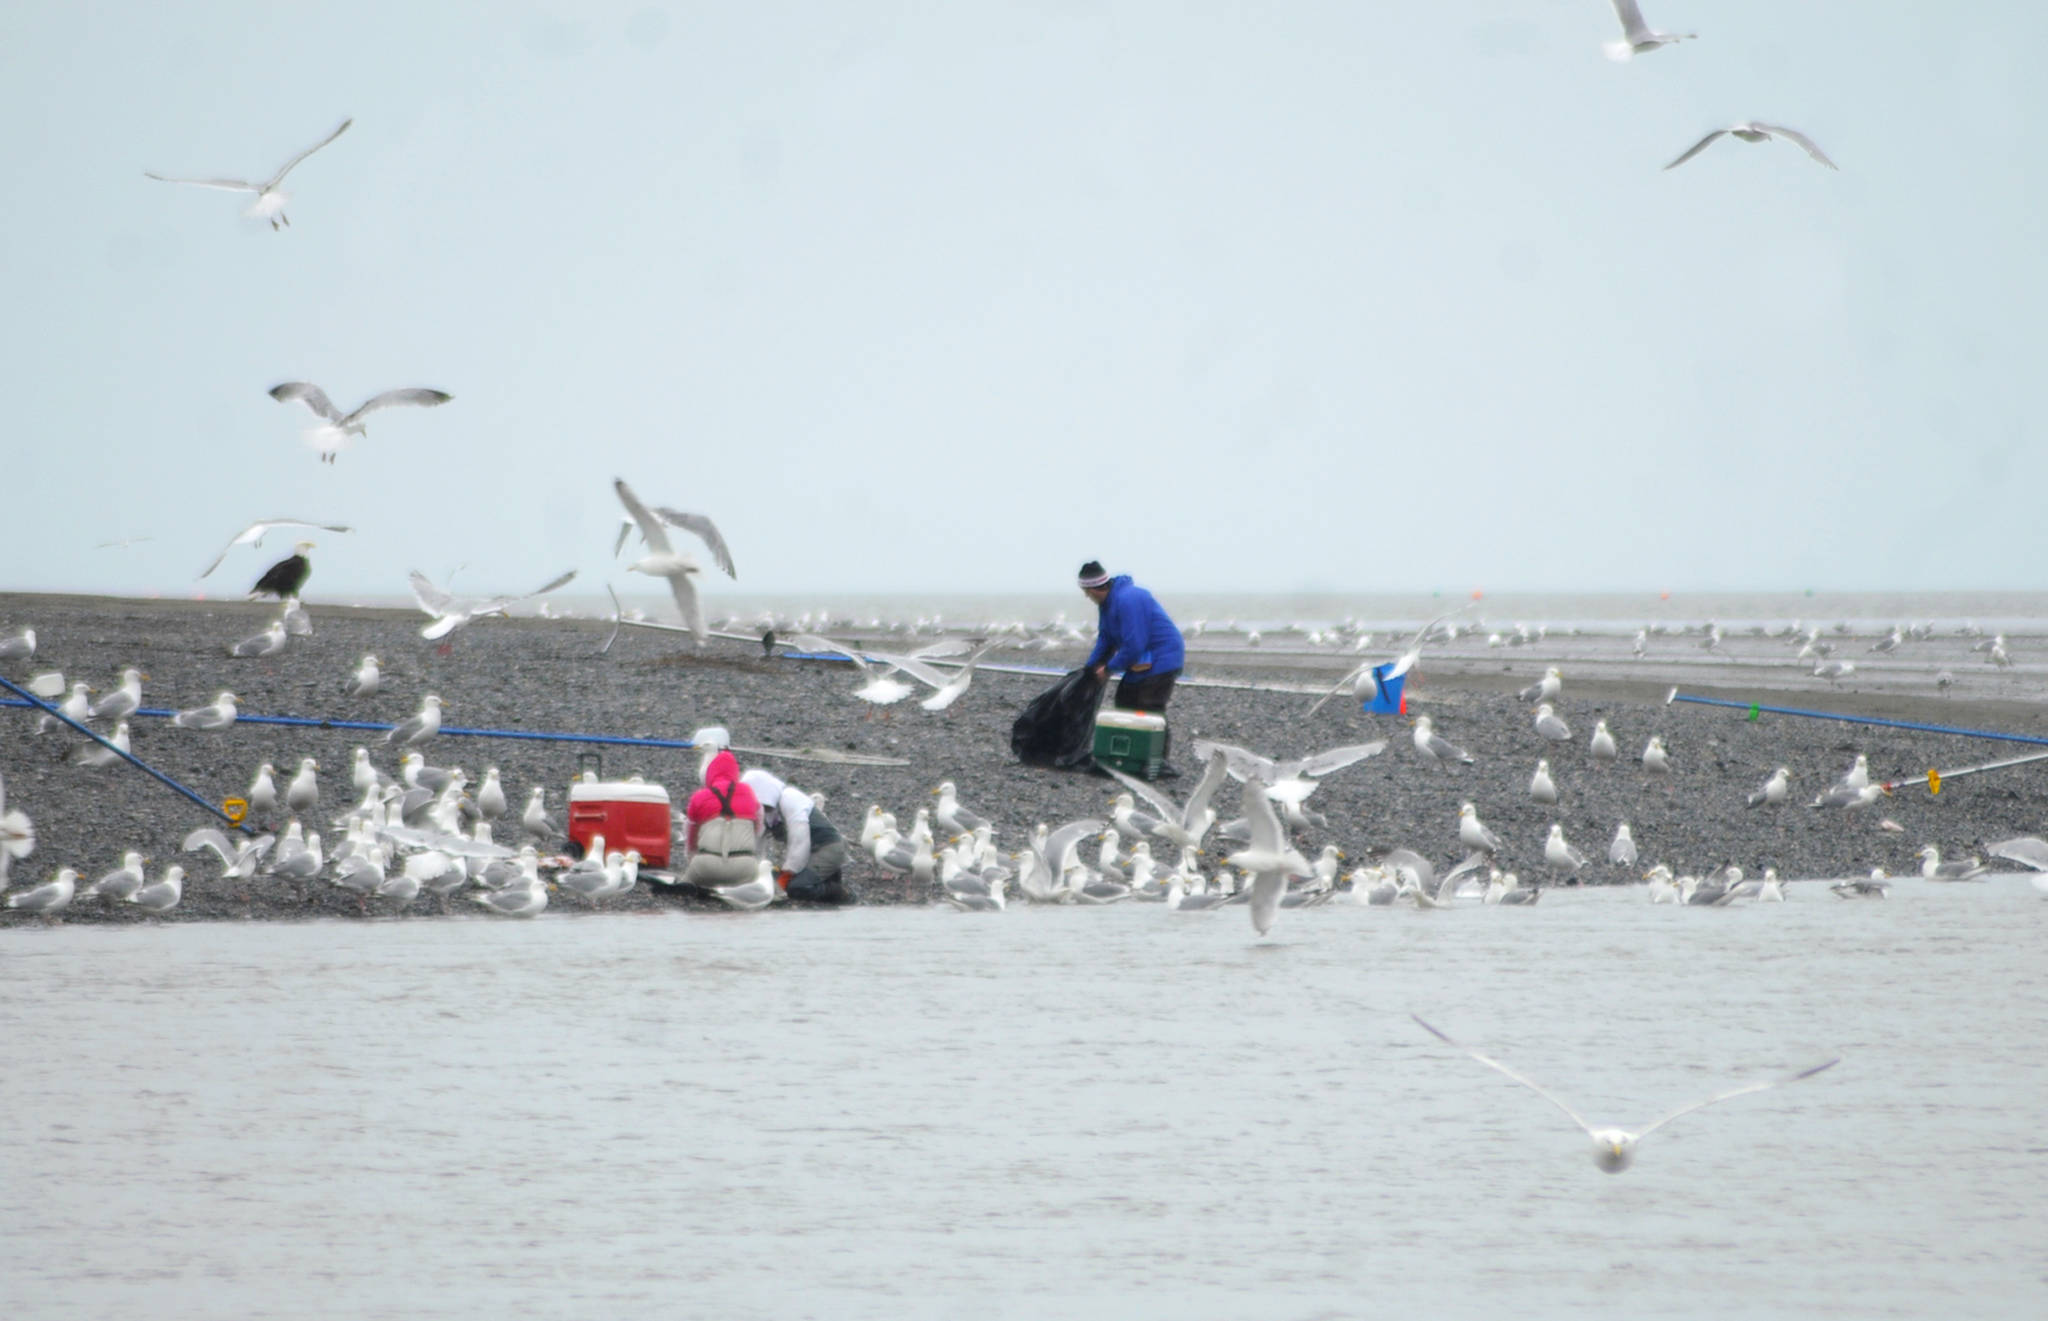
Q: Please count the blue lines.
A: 4